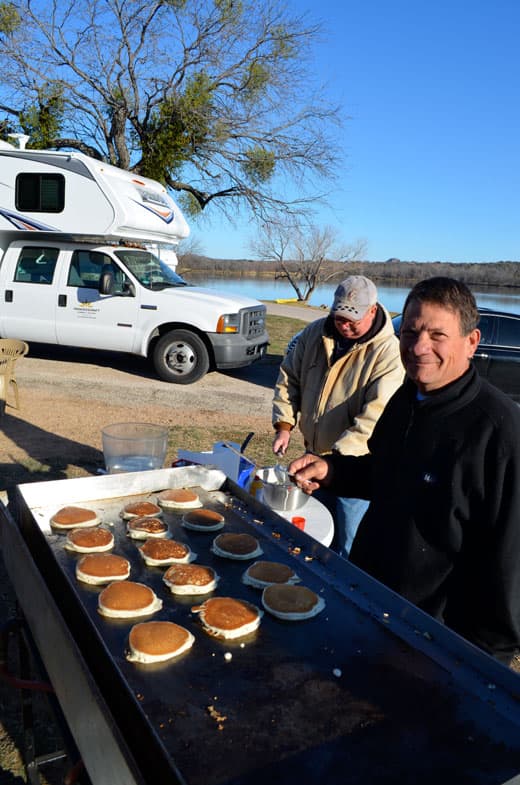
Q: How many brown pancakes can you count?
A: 15